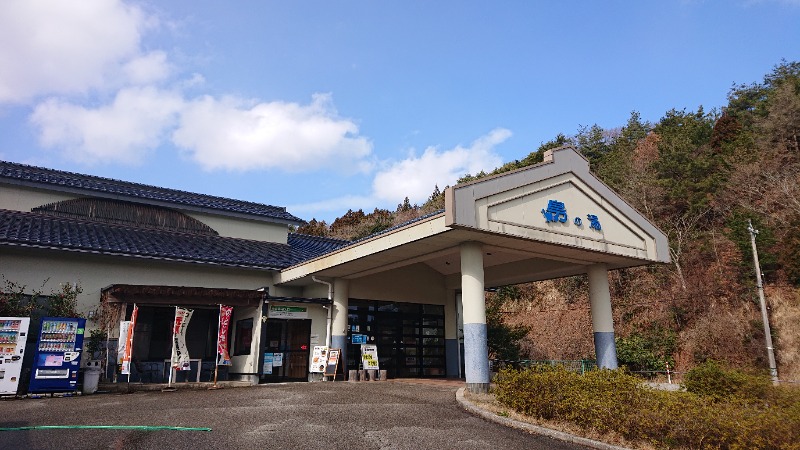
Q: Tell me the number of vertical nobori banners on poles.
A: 3